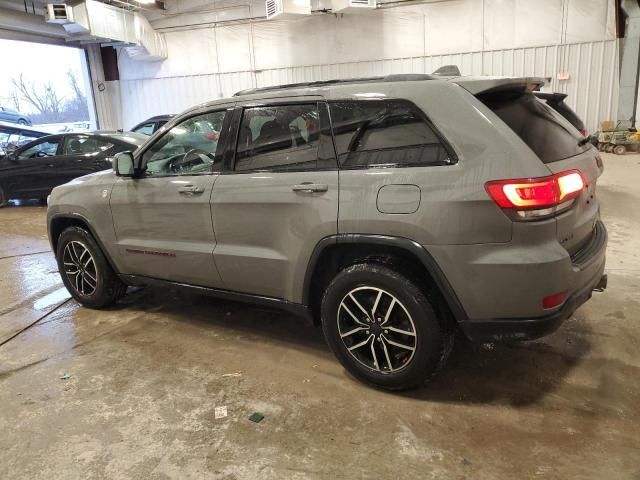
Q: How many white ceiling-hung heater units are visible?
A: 2